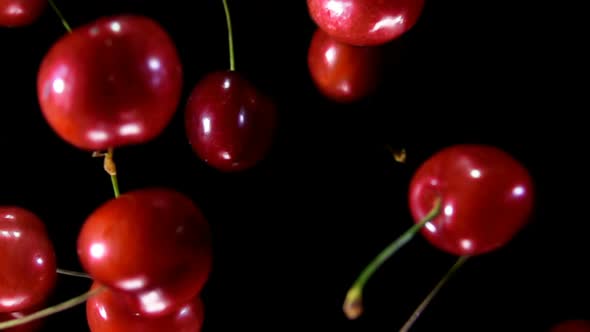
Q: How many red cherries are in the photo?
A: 11